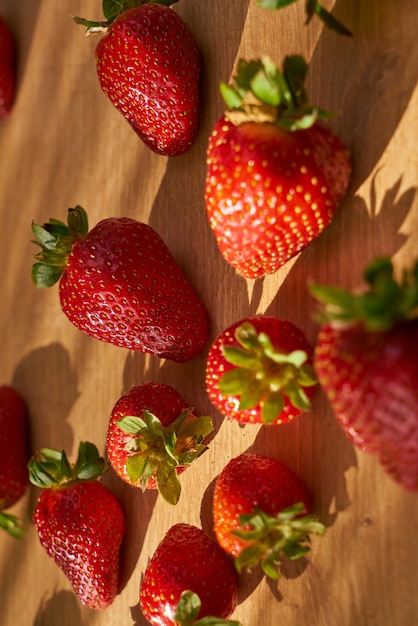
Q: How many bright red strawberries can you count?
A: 11